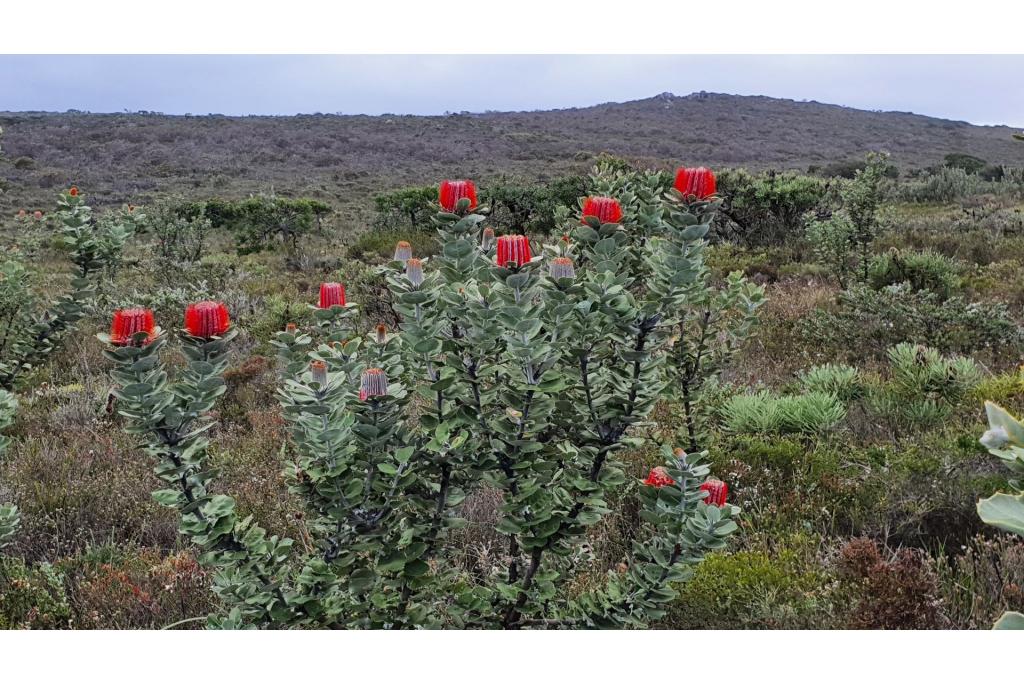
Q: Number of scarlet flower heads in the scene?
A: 9